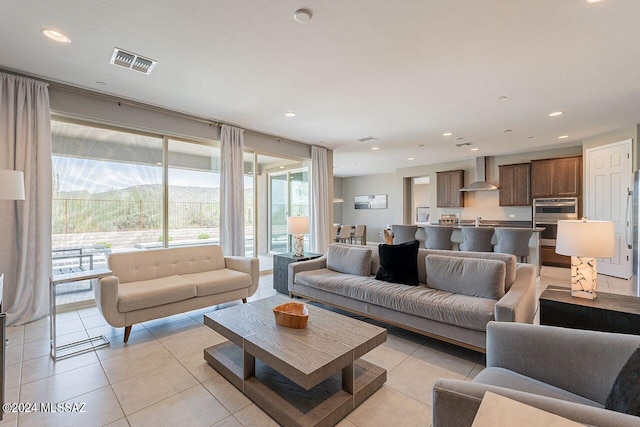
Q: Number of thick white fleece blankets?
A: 0